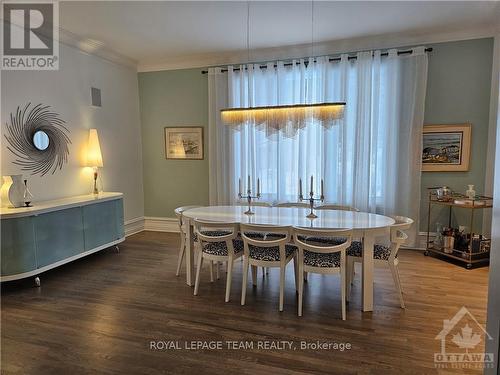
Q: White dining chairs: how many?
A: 8